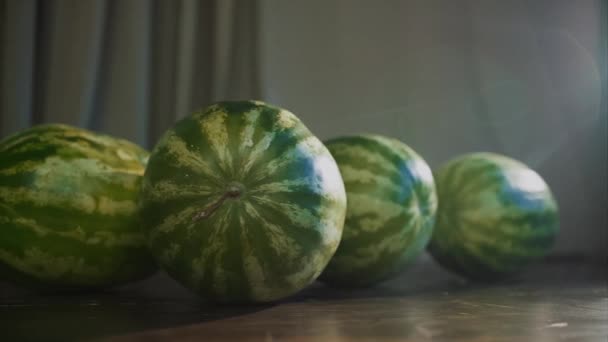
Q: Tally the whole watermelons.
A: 4